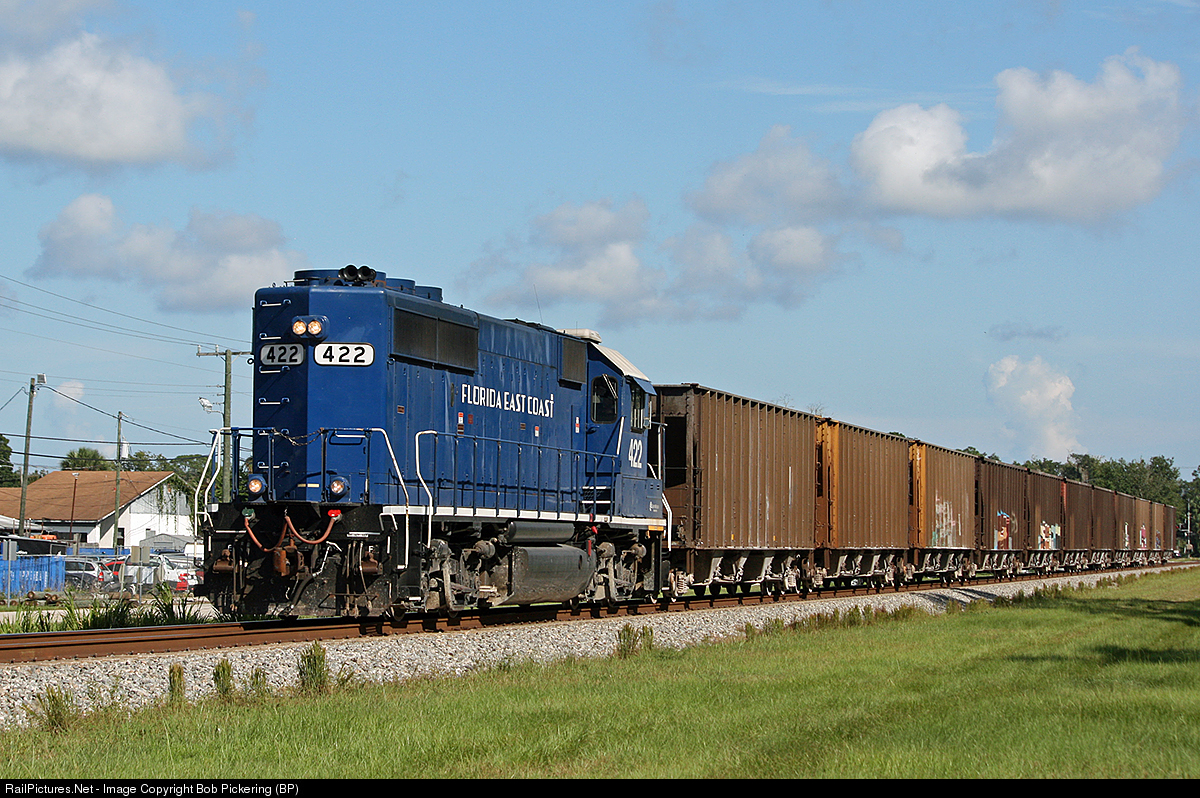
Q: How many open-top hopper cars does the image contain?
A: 11